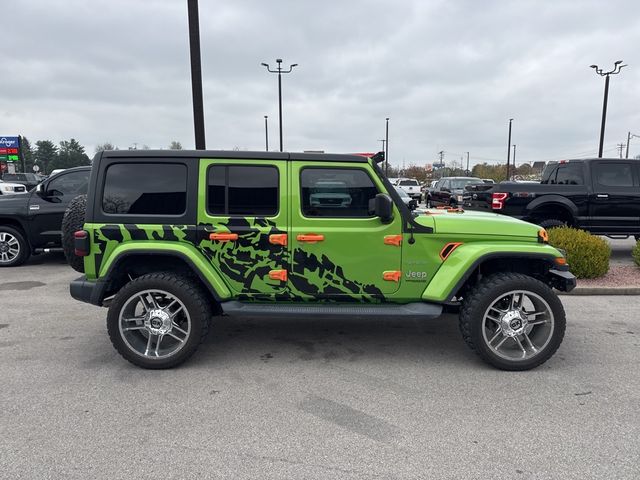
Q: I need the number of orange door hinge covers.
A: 4